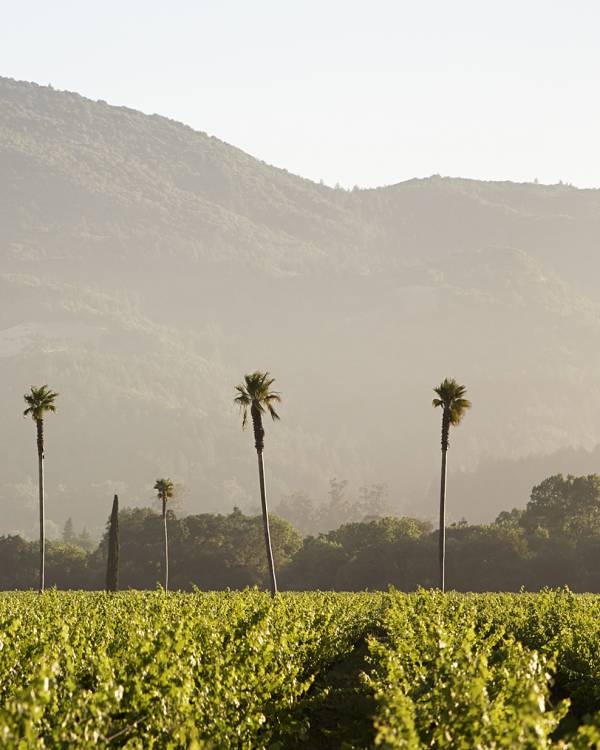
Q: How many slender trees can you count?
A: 5